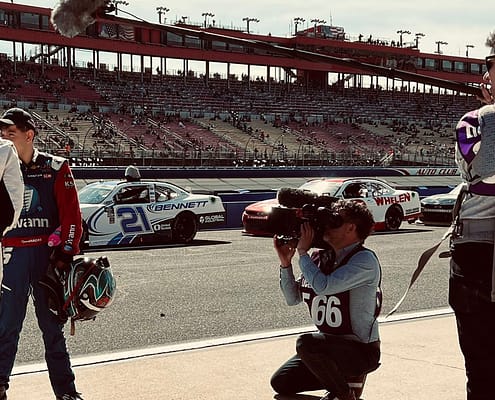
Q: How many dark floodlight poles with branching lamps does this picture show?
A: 10